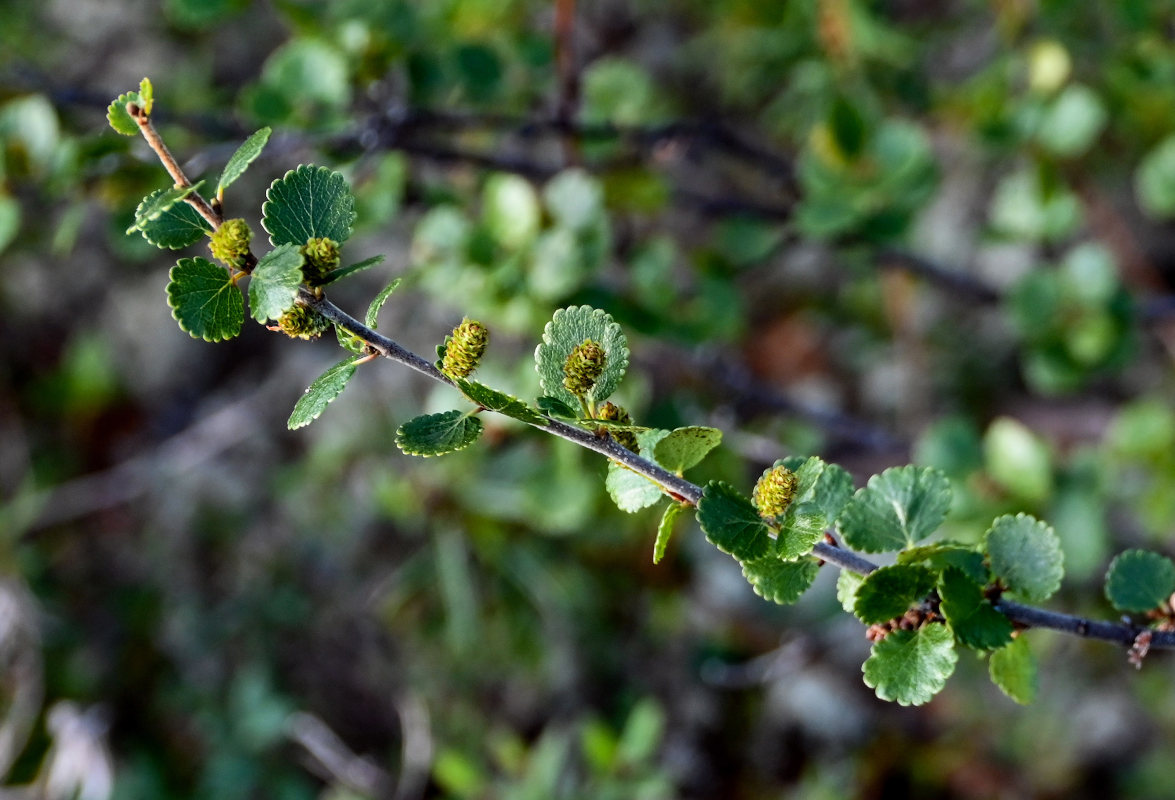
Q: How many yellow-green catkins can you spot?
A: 7